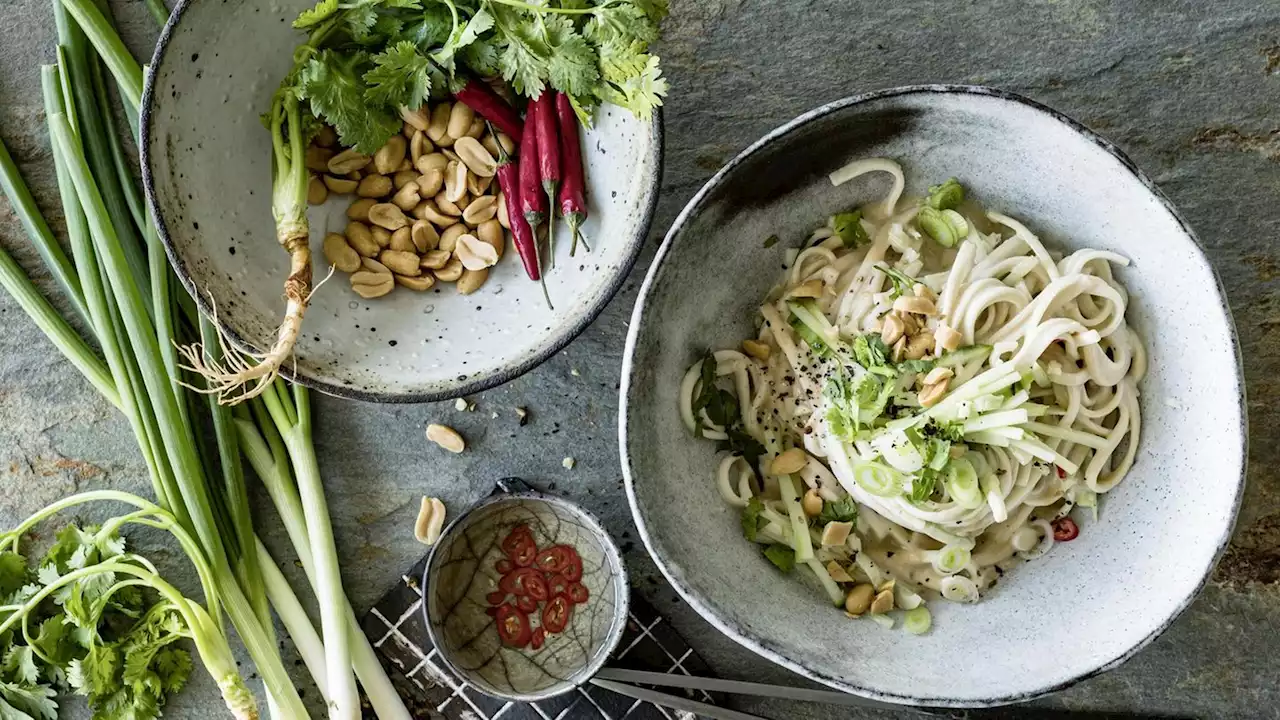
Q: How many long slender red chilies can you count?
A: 5